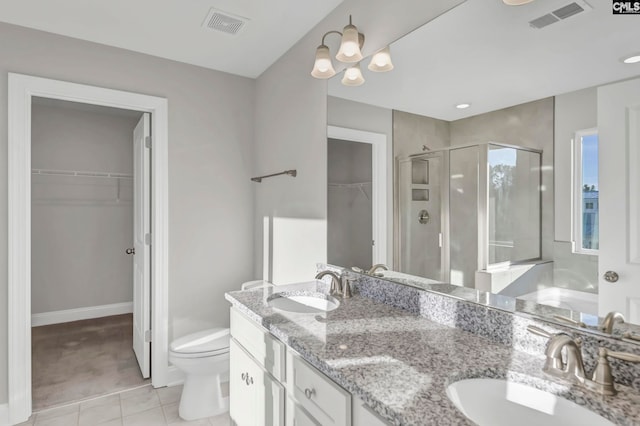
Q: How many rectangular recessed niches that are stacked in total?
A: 2